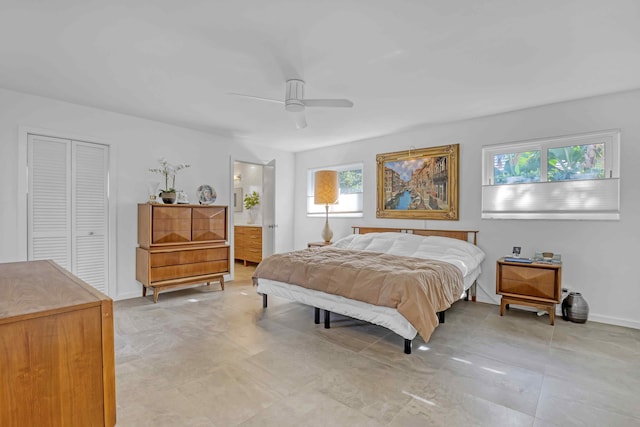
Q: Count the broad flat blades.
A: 3